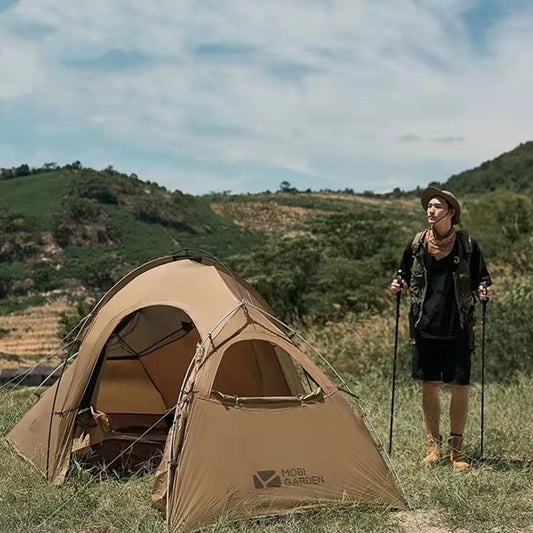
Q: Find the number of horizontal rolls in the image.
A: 1